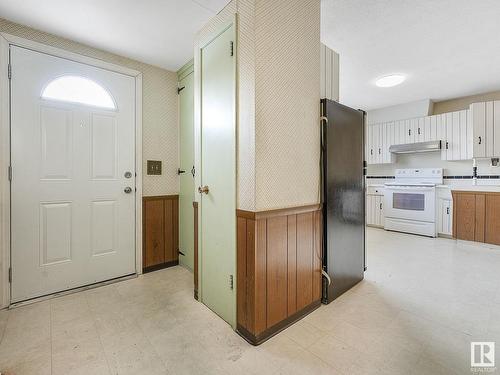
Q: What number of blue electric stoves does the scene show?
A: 0